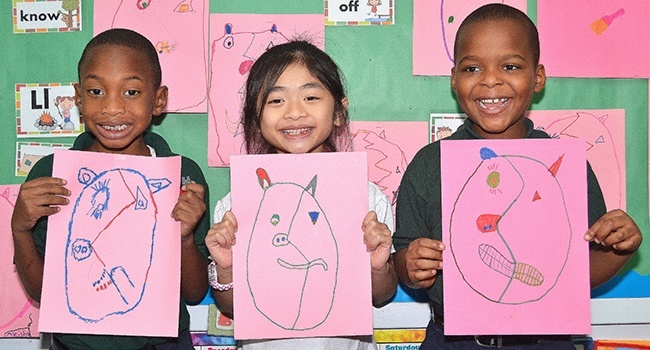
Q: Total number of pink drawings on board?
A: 7